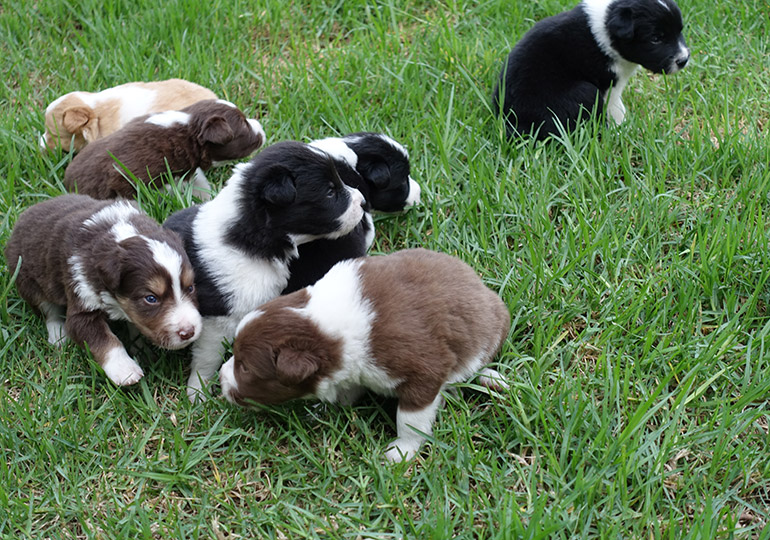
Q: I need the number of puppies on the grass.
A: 7